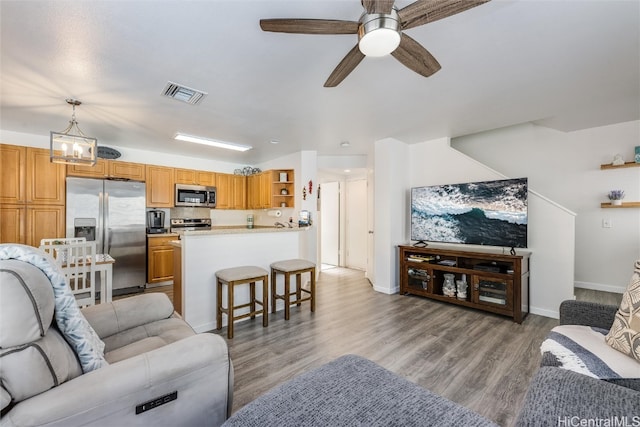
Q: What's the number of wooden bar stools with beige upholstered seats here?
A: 2